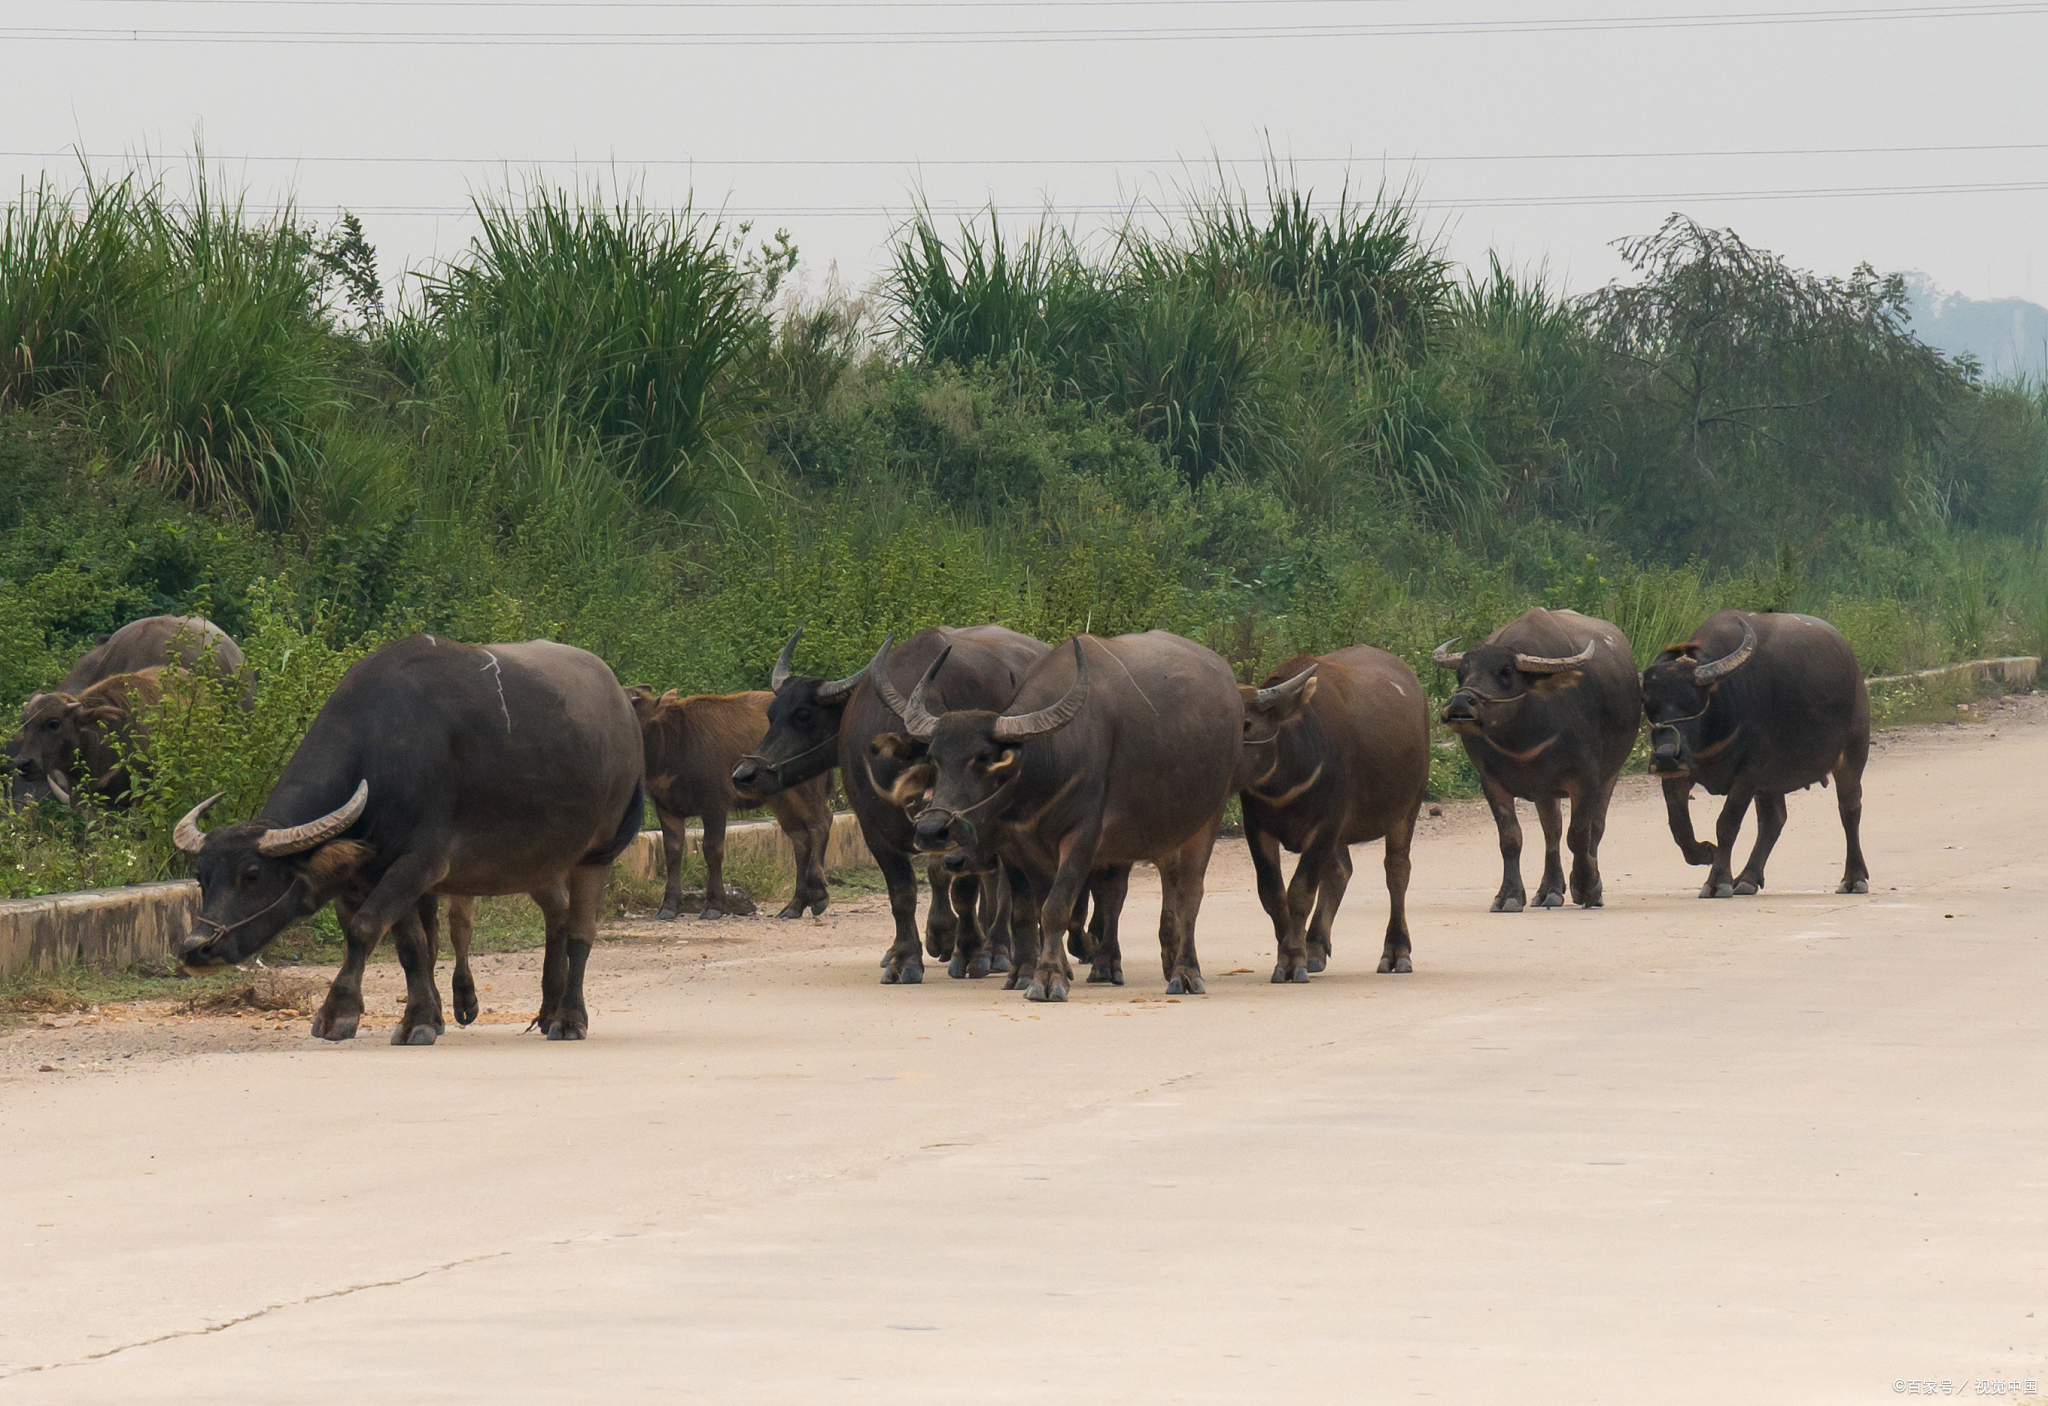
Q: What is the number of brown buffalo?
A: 3